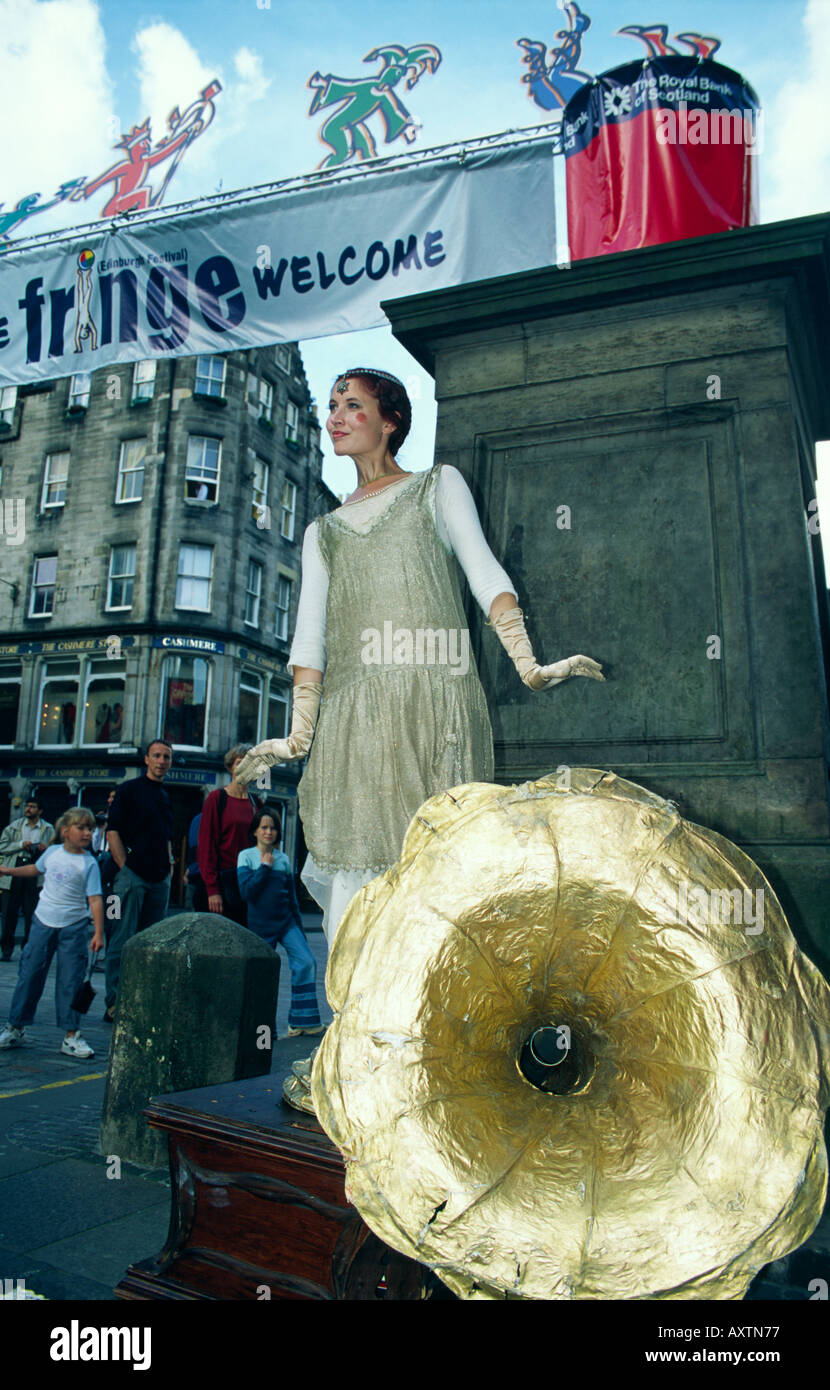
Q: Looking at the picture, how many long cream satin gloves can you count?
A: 2